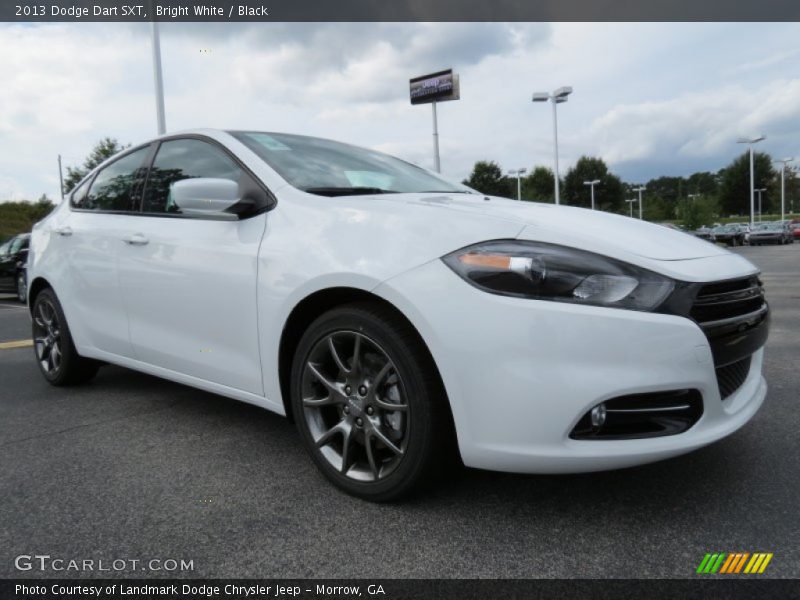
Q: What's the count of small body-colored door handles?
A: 2